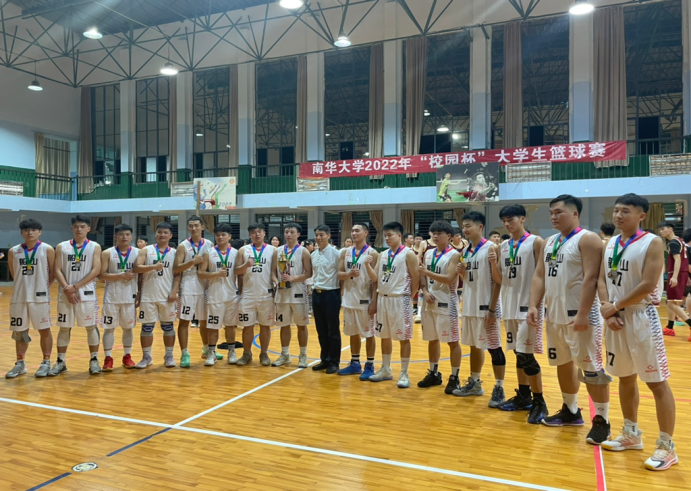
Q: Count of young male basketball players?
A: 15